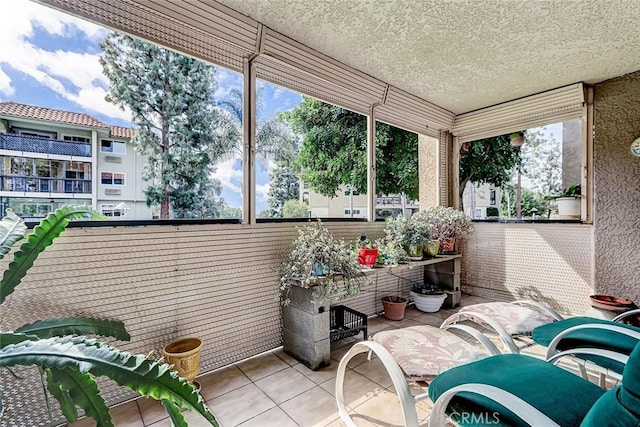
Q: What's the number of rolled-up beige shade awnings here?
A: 4